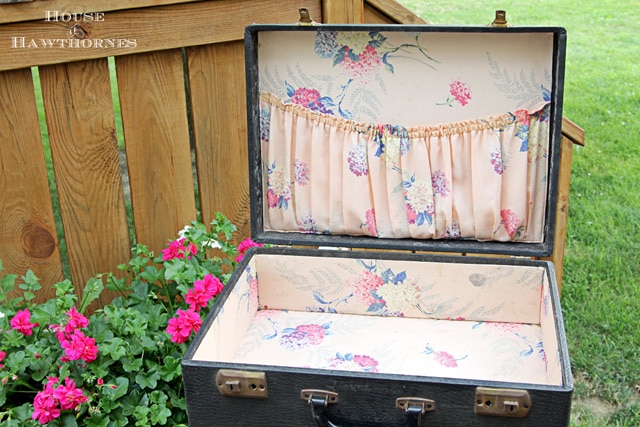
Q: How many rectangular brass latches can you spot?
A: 2